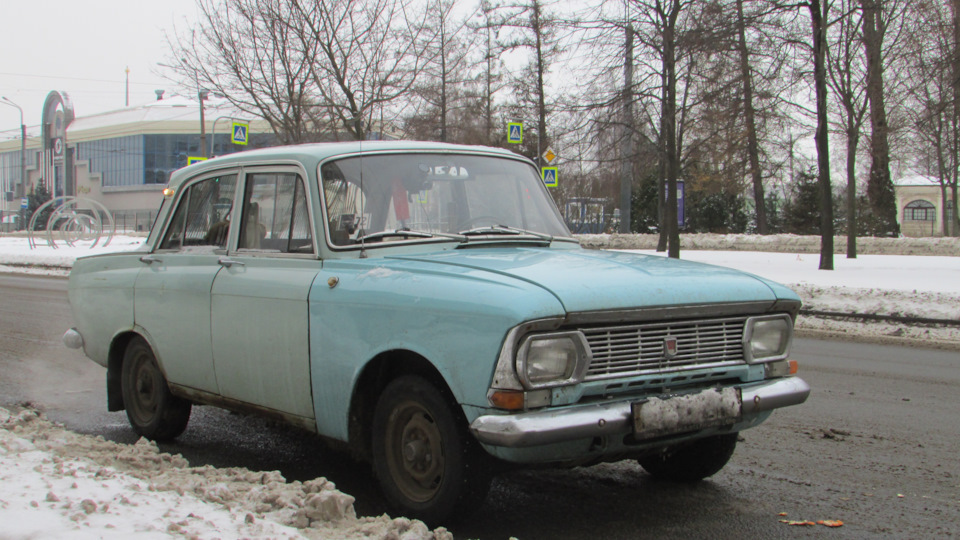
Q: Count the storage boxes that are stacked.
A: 0